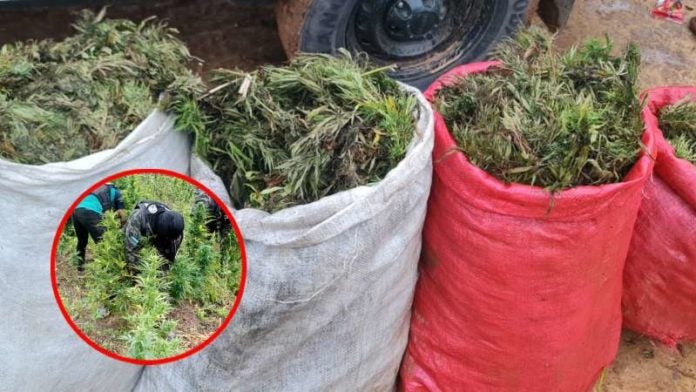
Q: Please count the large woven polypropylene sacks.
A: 4